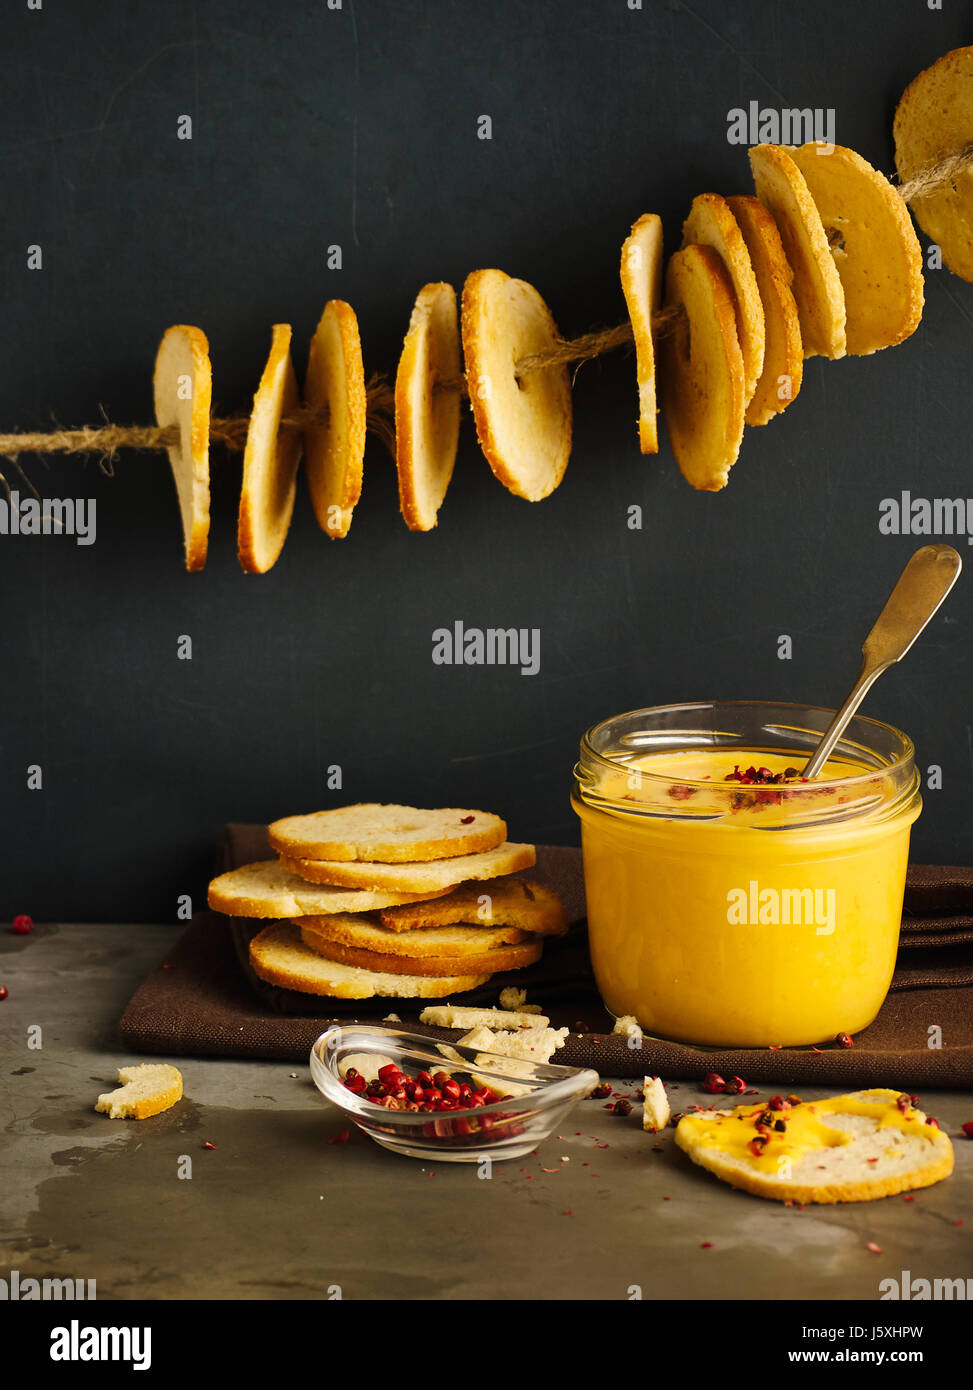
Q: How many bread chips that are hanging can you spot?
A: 12